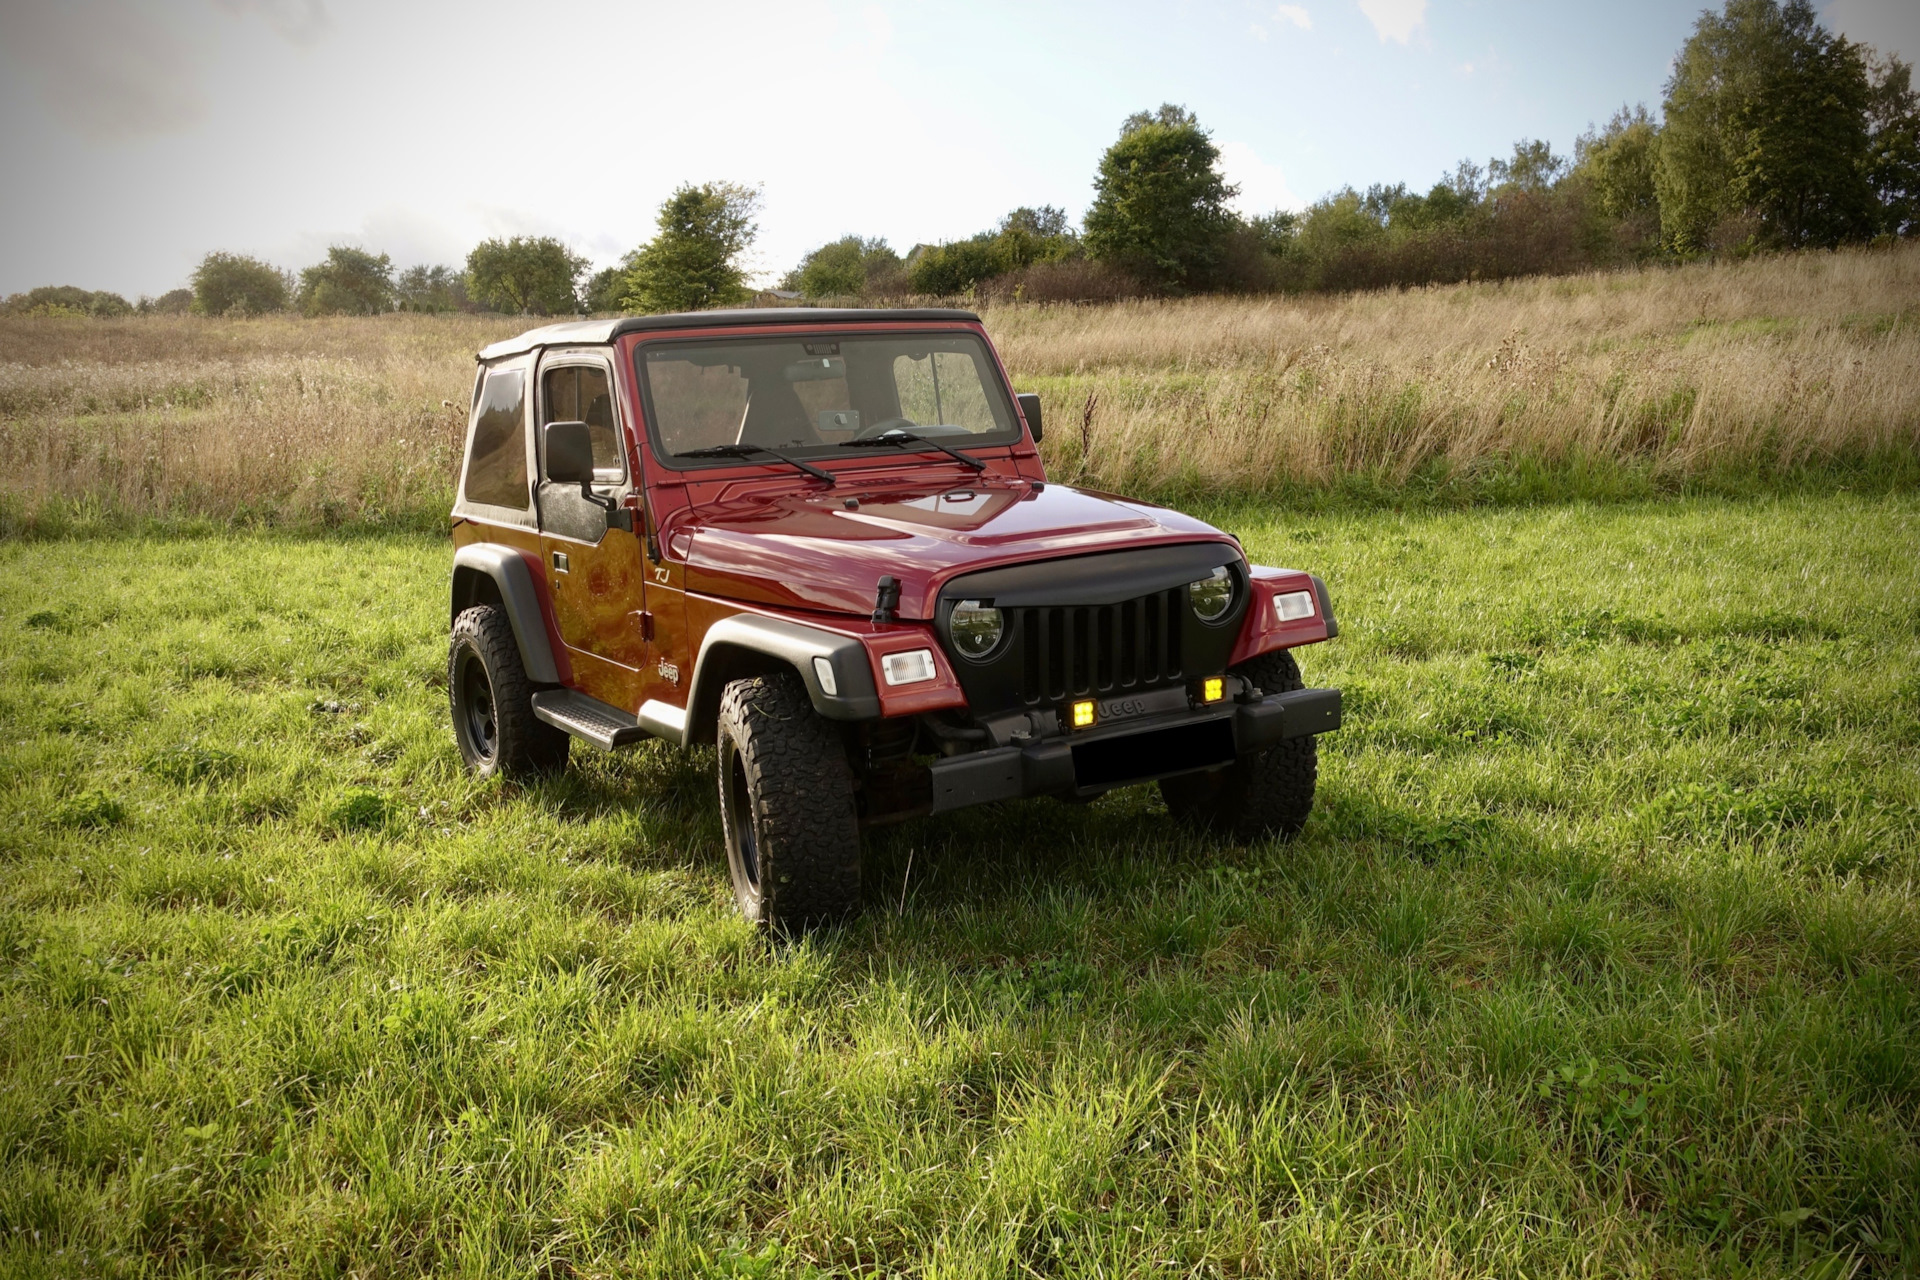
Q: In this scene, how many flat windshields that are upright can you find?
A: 1